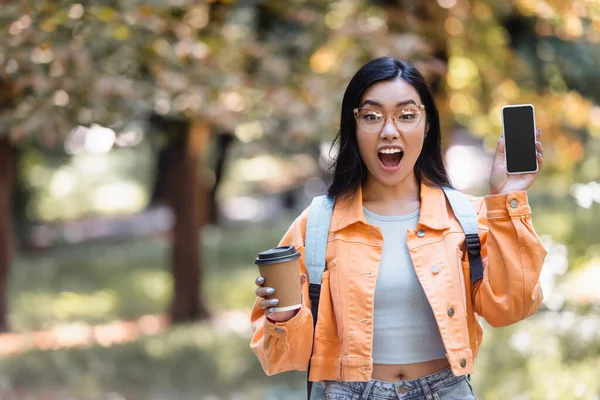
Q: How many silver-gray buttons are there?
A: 6